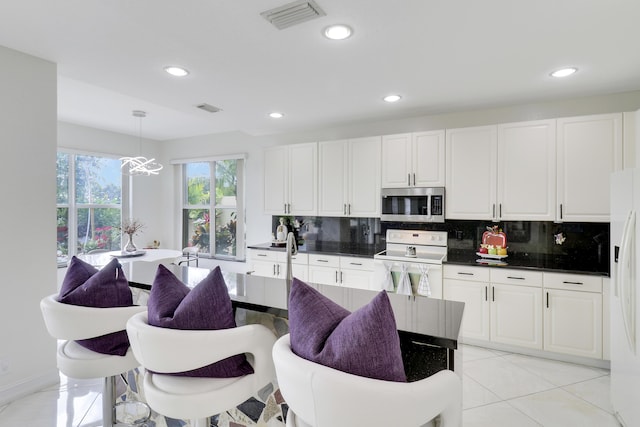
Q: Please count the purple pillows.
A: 3